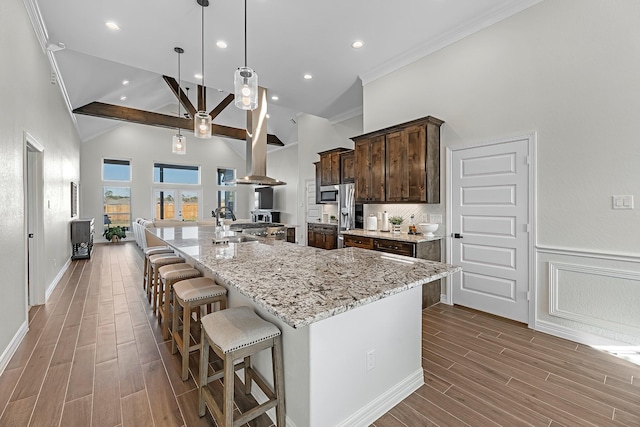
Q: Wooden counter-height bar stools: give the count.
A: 5